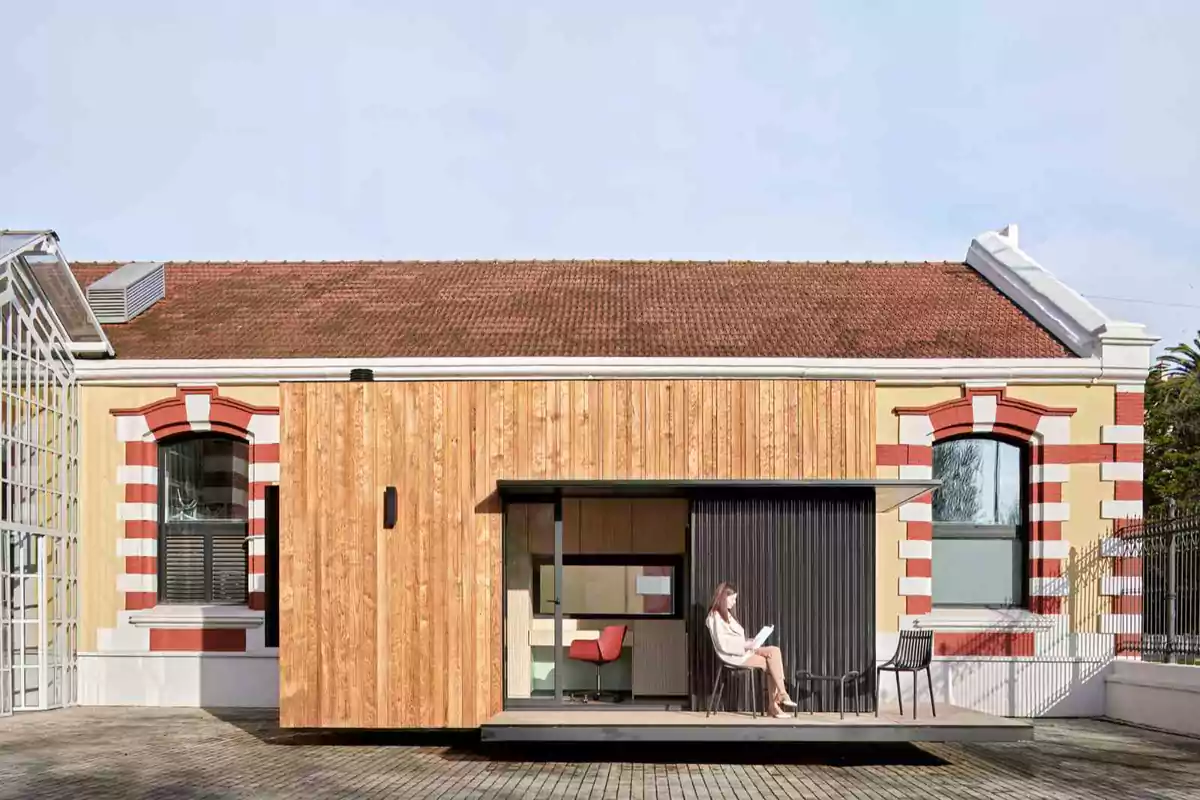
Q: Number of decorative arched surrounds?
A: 2